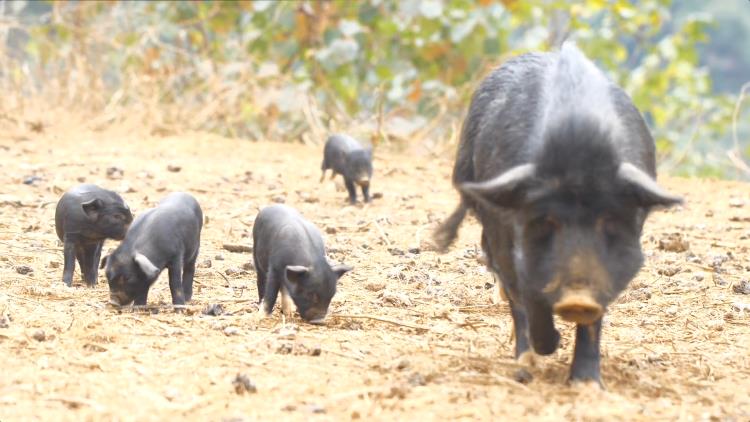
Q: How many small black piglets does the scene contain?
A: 4